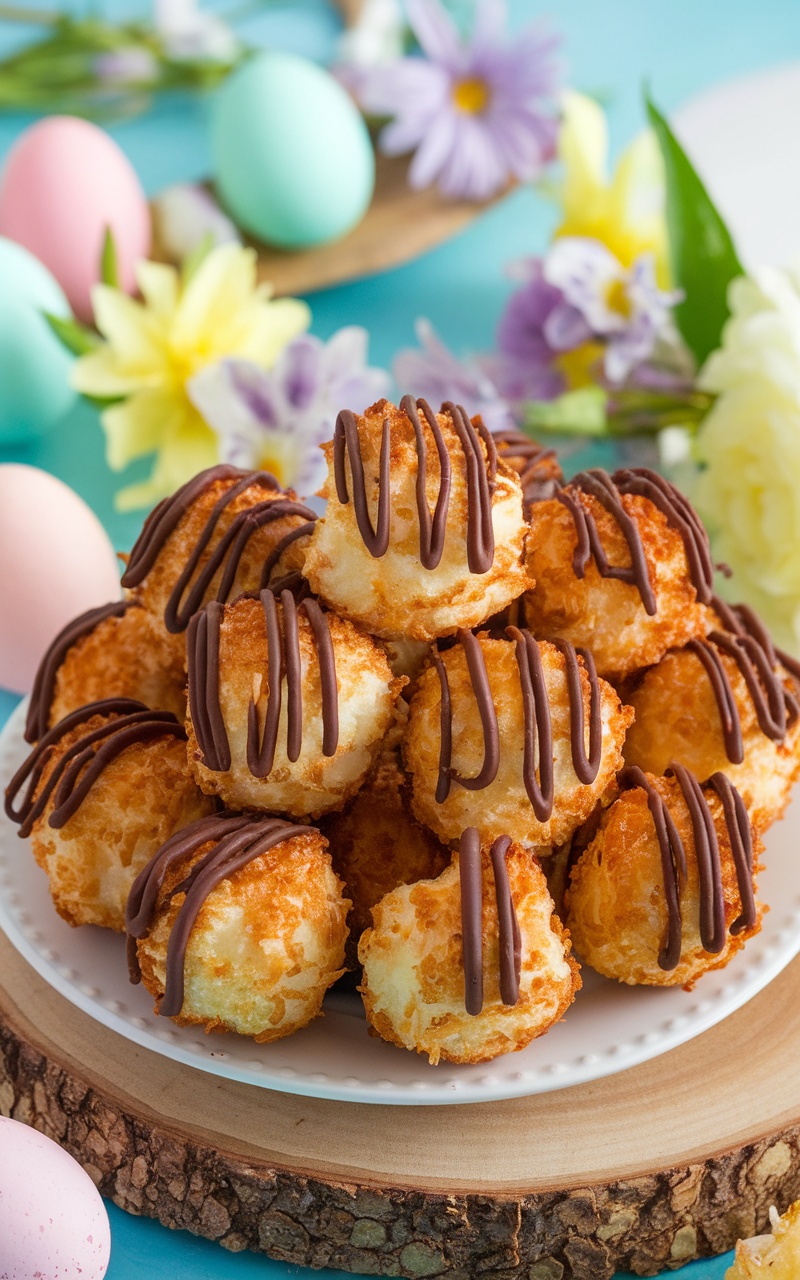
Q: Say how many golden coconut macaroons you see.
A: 13